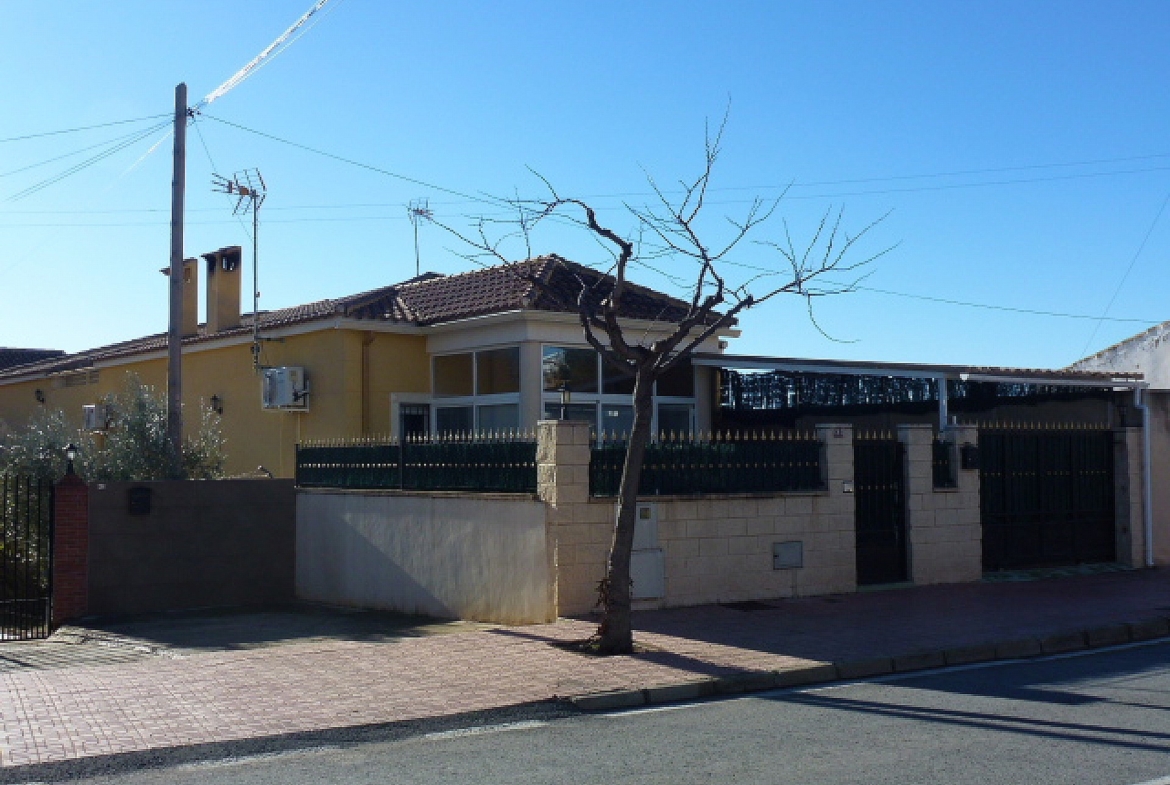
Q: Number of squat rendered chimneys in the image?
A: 2